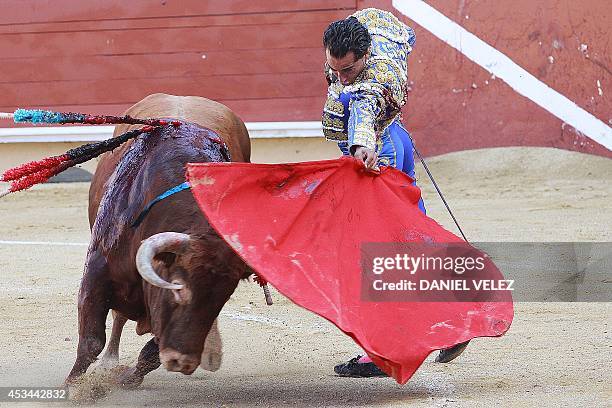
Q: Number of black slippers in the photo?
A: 2